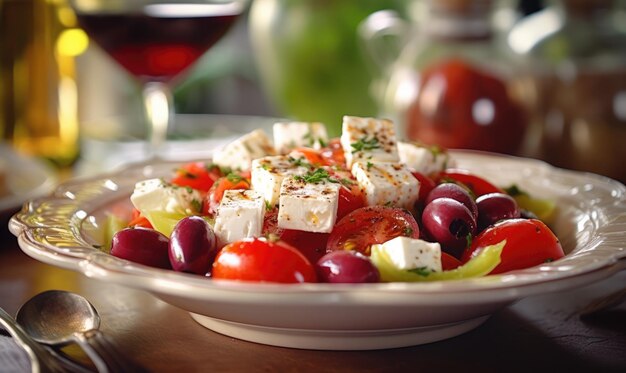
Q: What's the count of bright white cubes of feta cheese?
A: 10